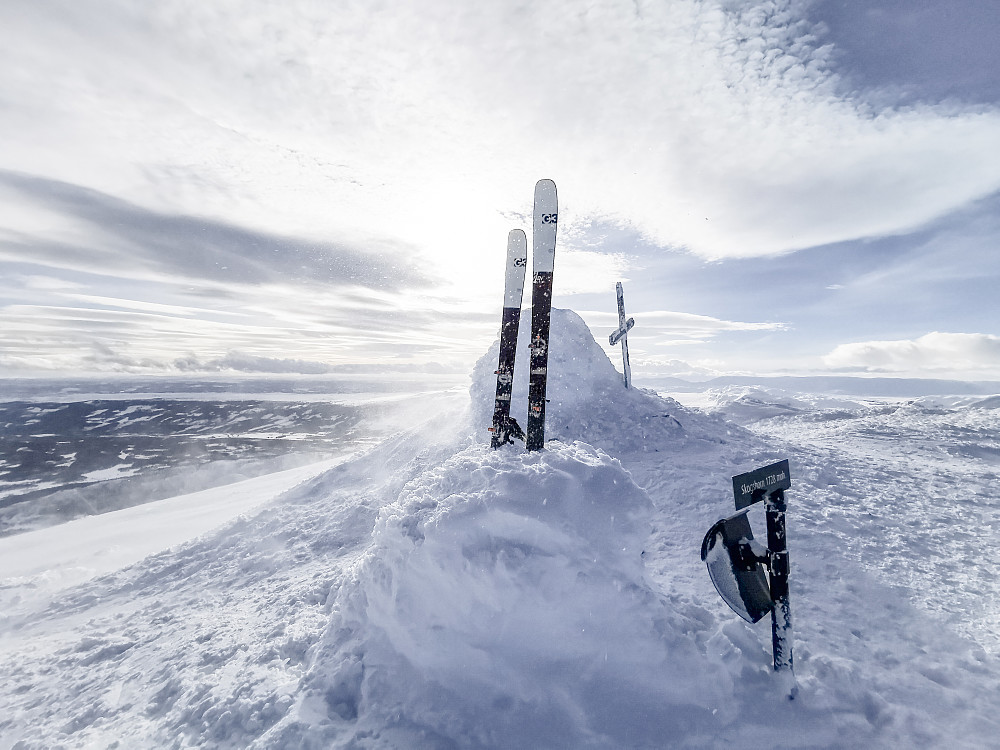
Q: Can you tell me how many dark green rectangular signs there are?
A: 1